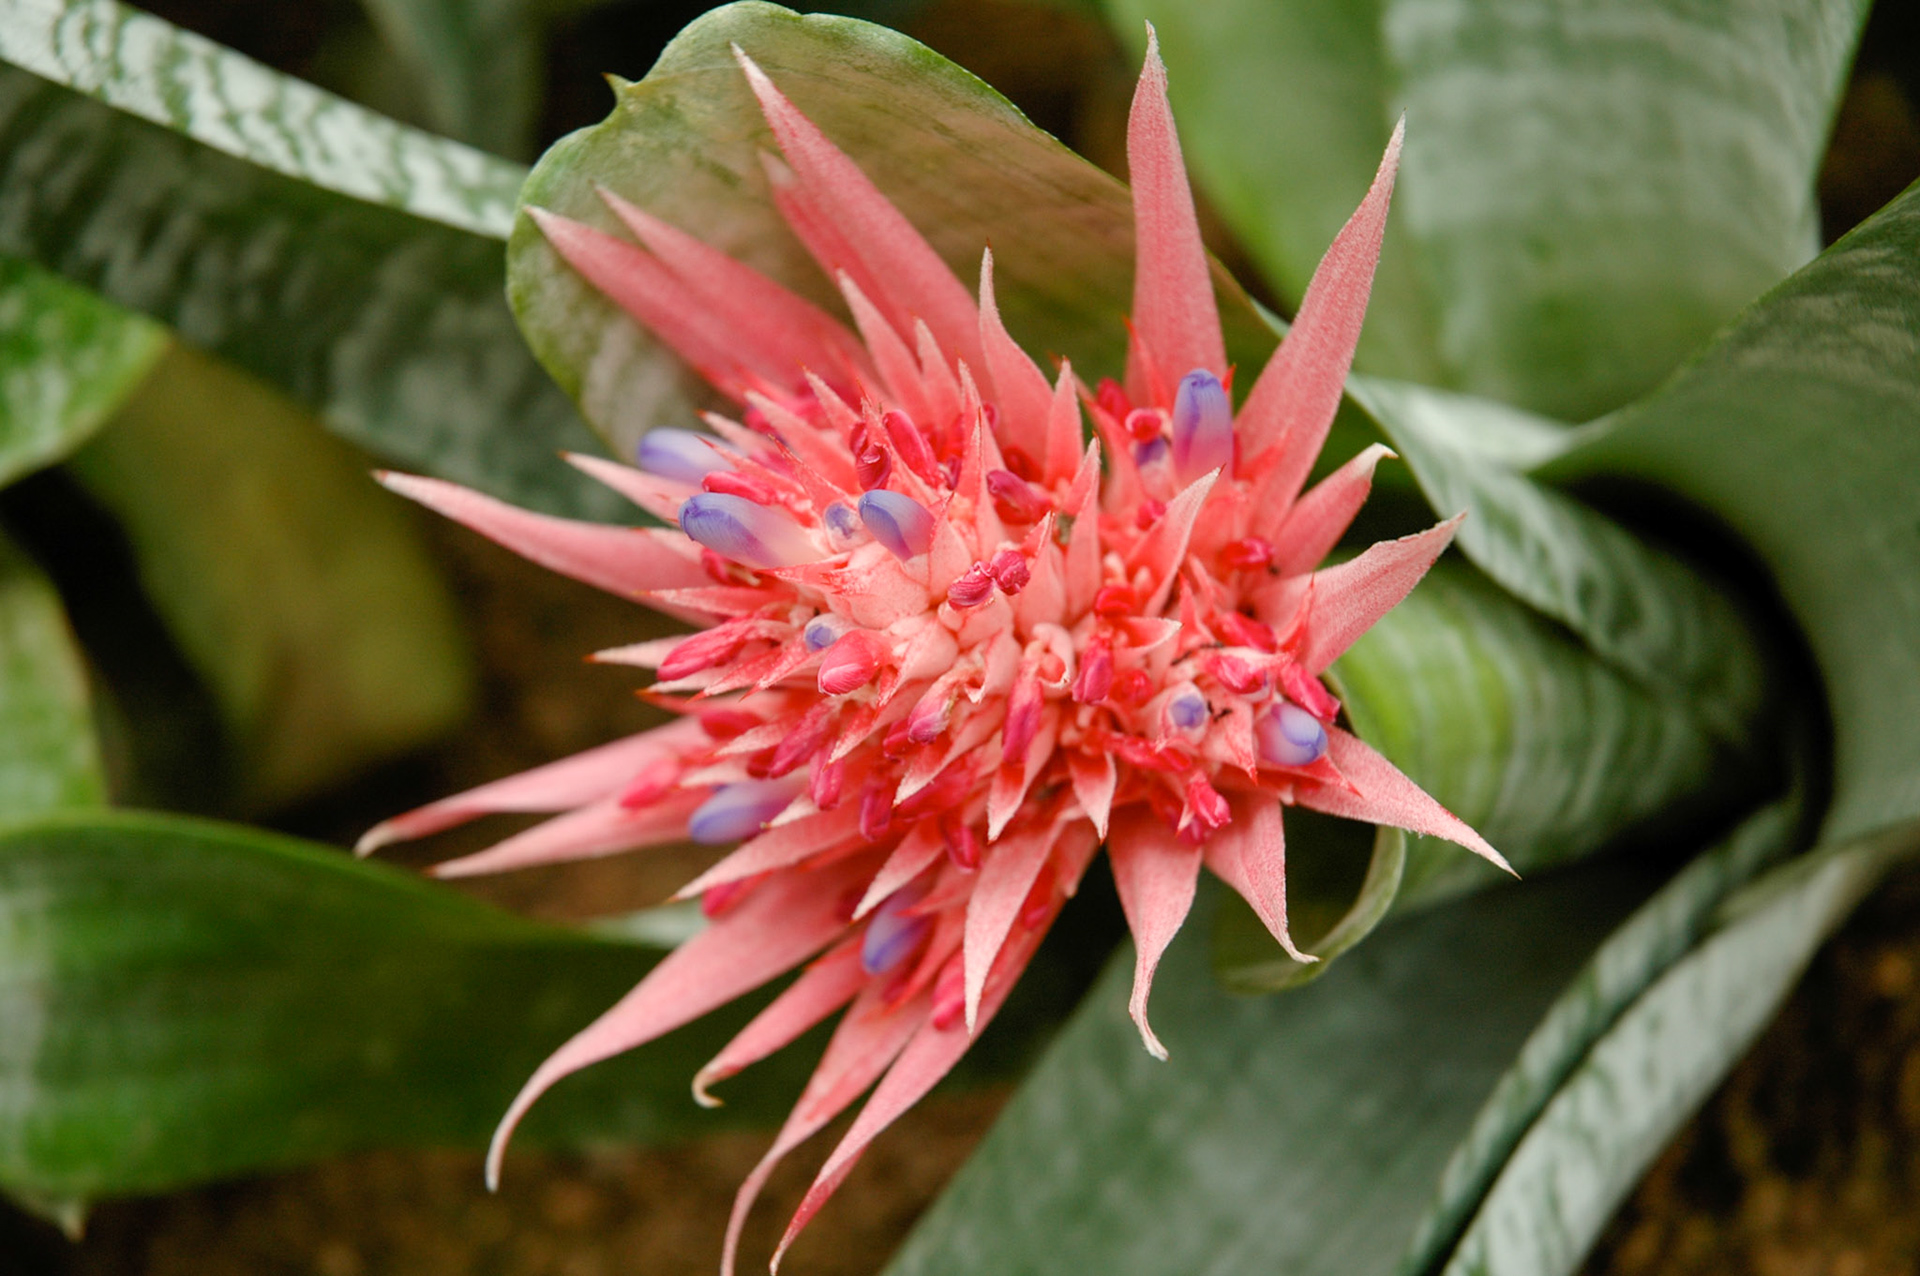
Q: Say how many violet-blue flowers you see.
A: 11